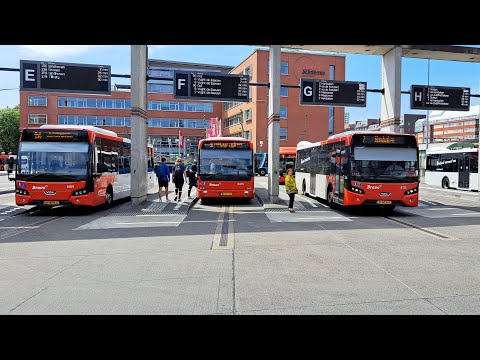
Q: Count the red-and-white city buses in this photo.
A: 3